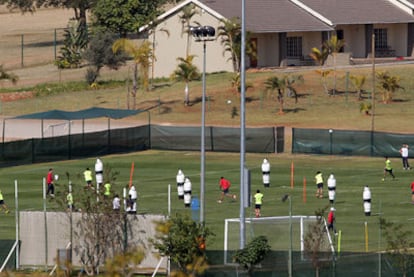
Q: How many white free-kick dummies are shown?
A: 7